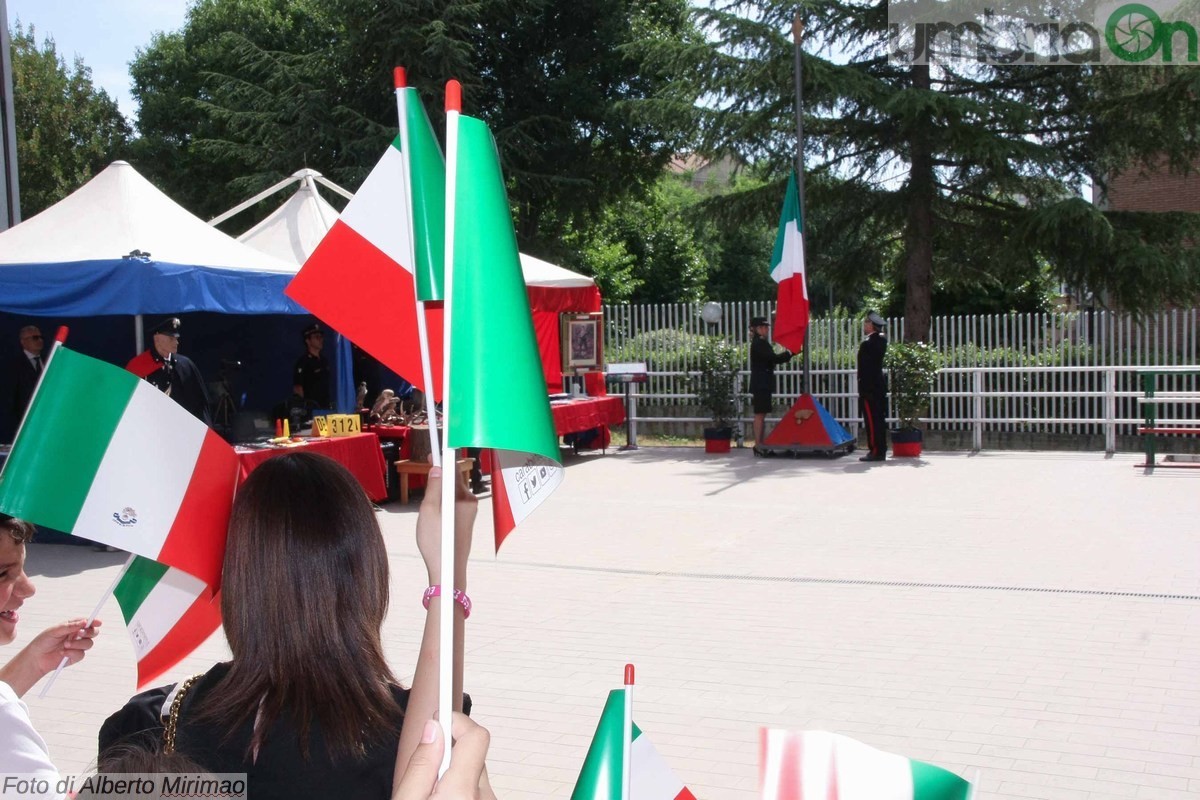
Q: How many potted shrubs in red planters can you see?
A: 2